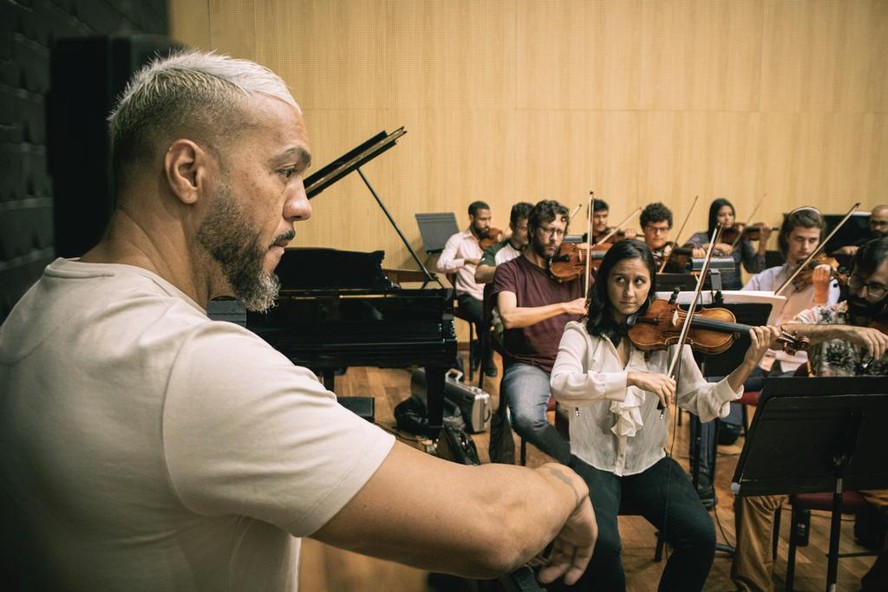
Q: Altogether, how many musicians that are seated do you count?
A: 10